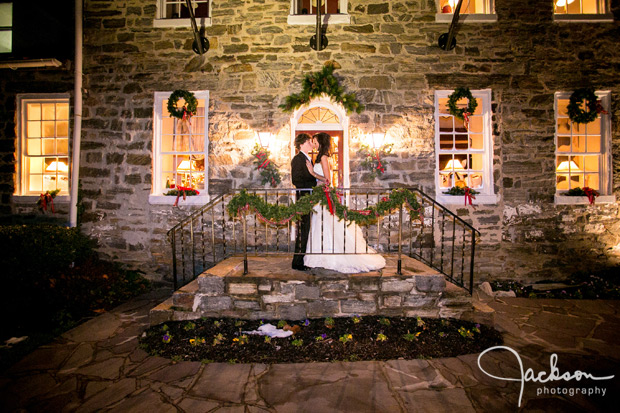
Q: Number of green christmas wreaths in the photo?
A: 3